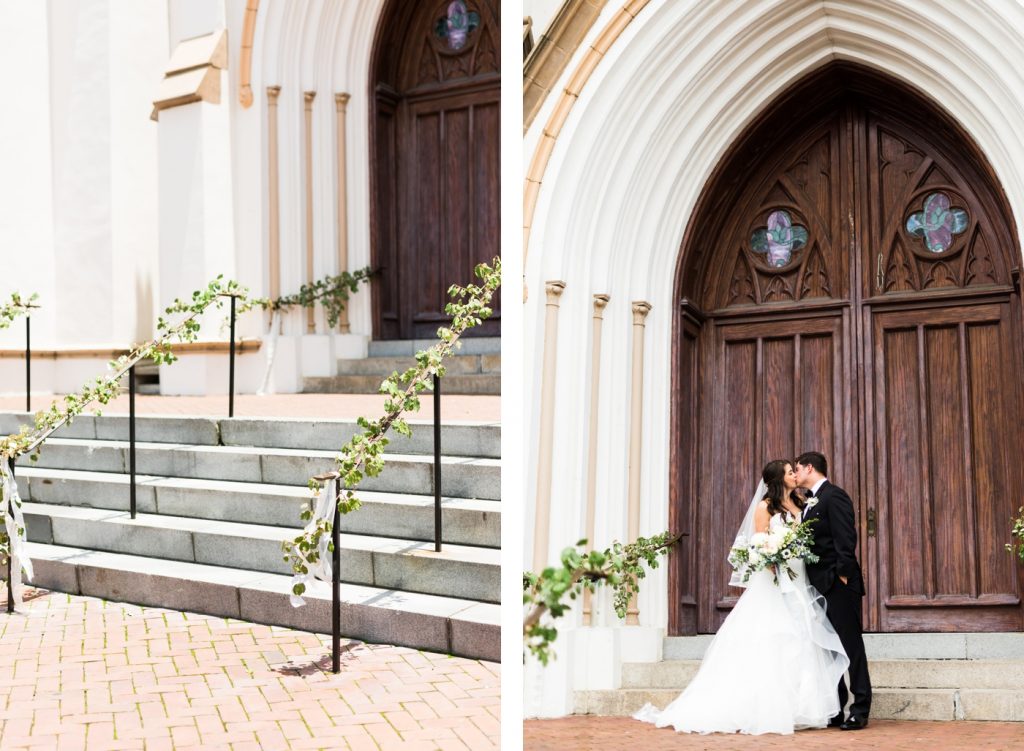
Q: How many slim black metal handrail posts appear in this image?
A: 6